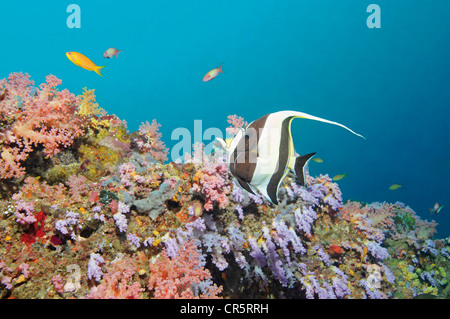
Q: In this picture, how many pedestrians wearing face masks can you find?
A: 0